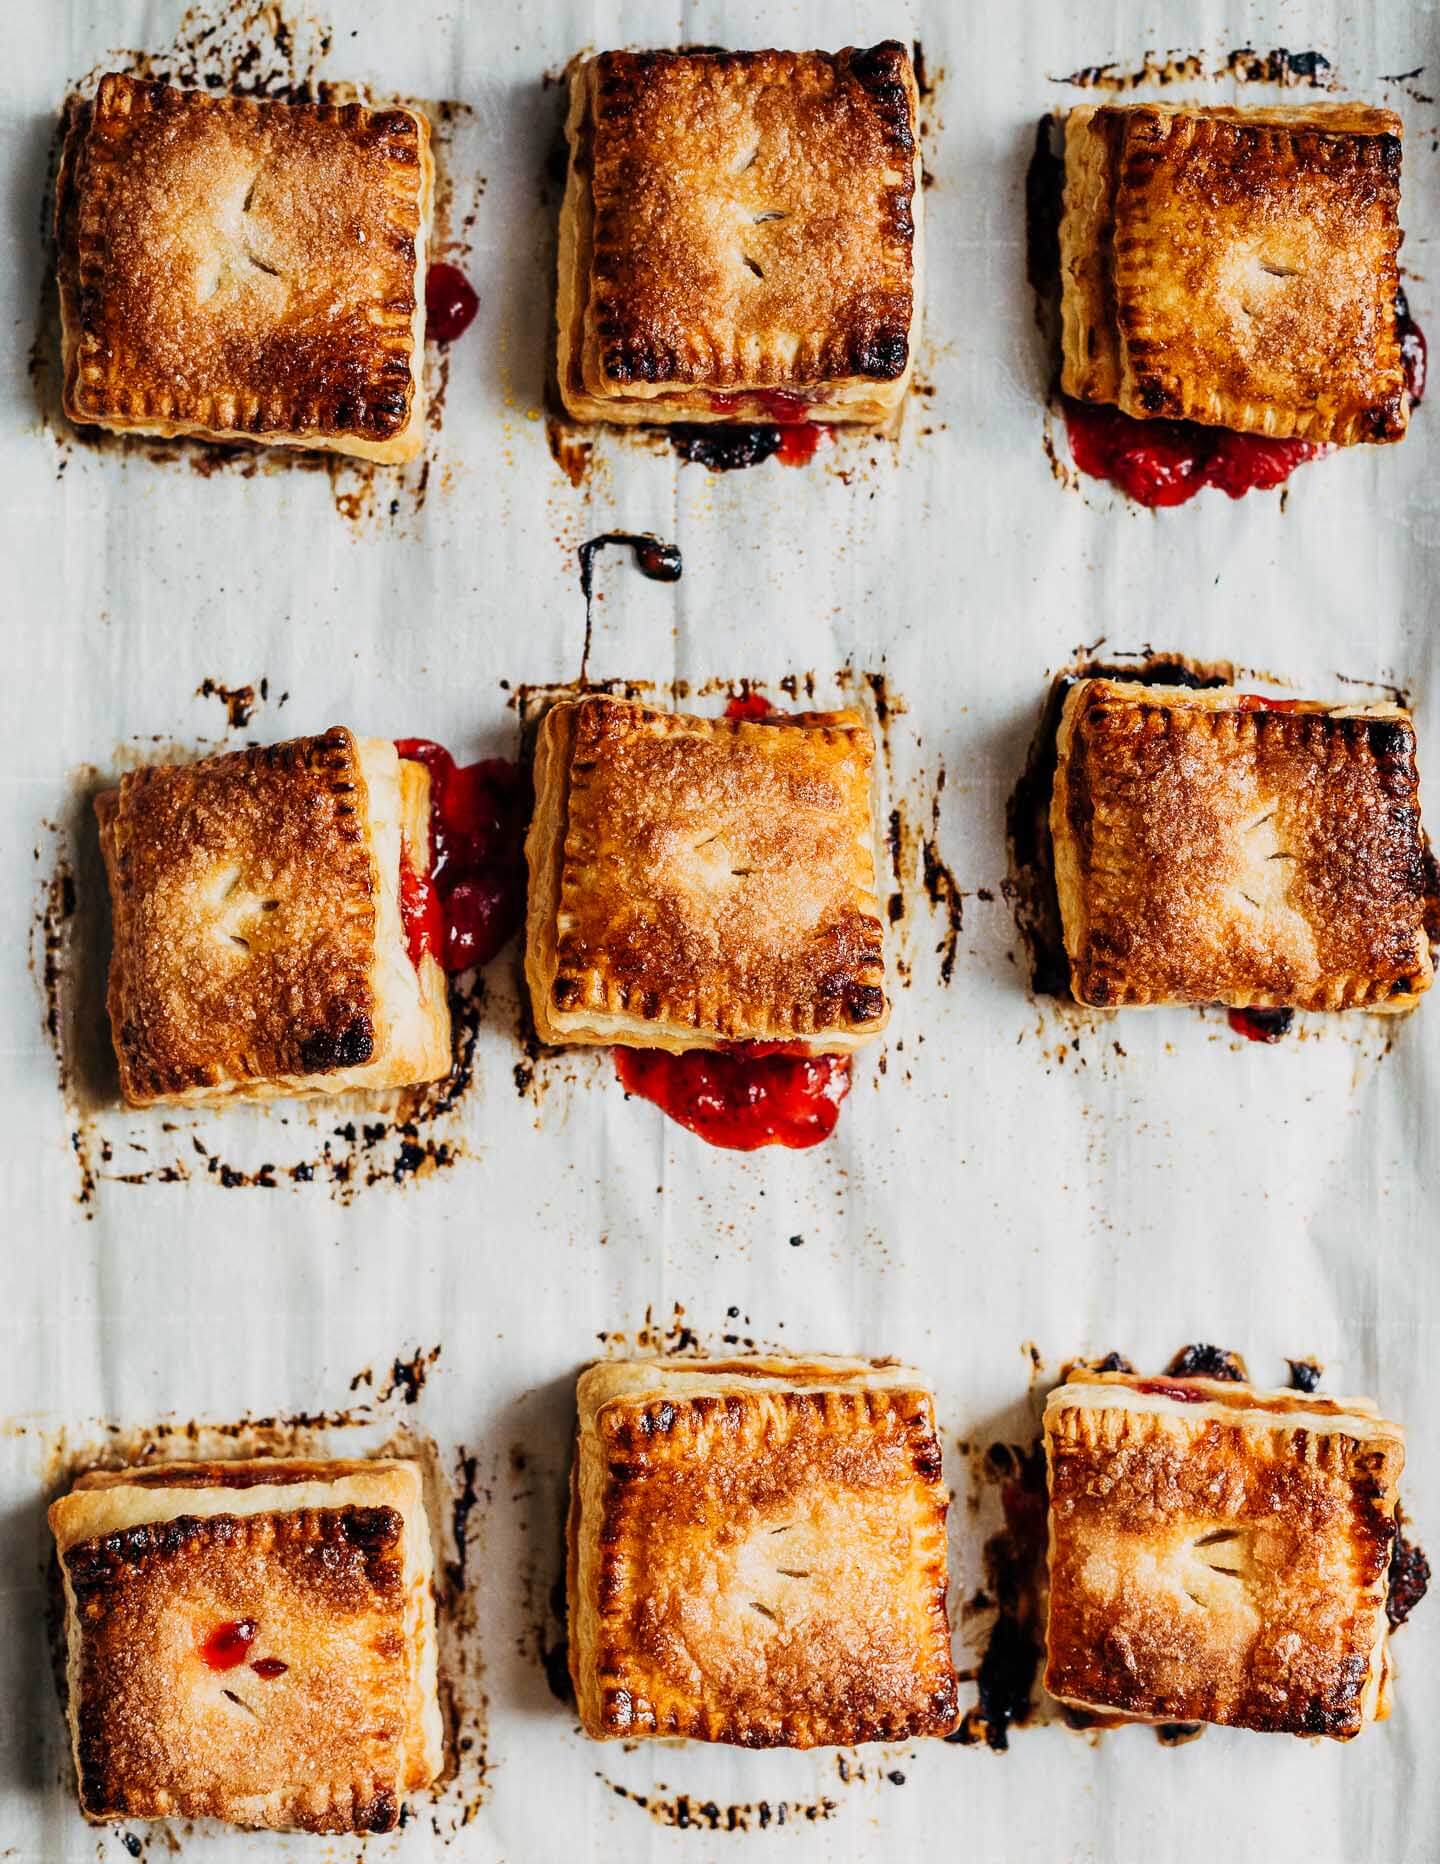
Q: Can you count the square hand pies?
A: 9